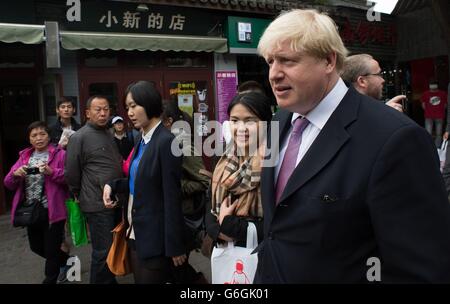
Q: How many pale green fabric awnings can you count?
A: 2